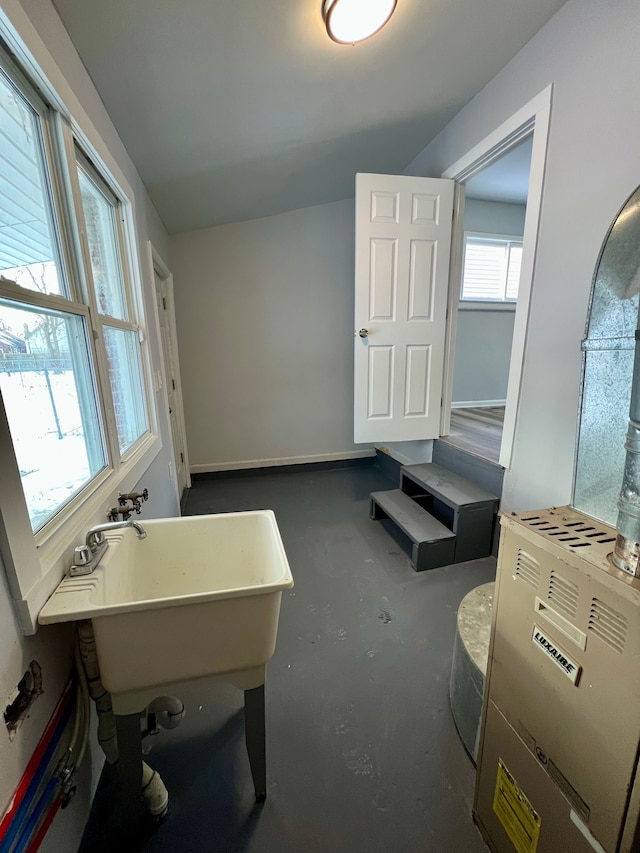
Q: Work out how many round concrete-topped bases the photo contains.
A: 1